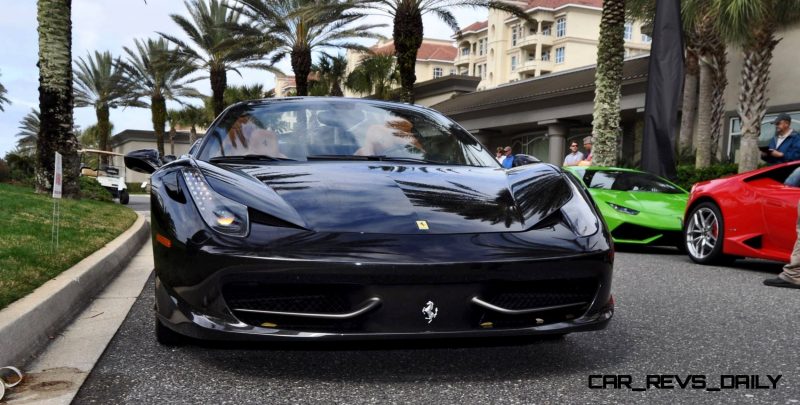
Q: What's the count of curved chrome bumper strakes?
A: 2